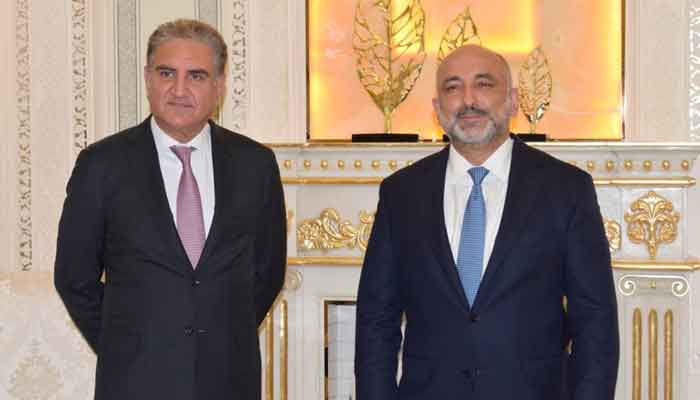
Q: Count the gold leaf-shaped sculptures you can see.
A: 3